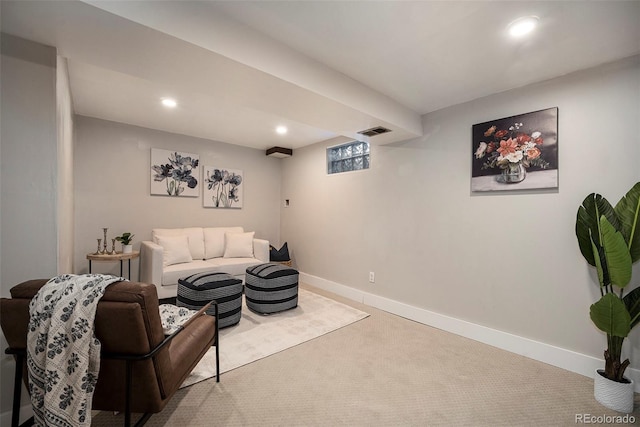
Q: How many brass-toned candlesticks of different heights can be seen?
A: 3